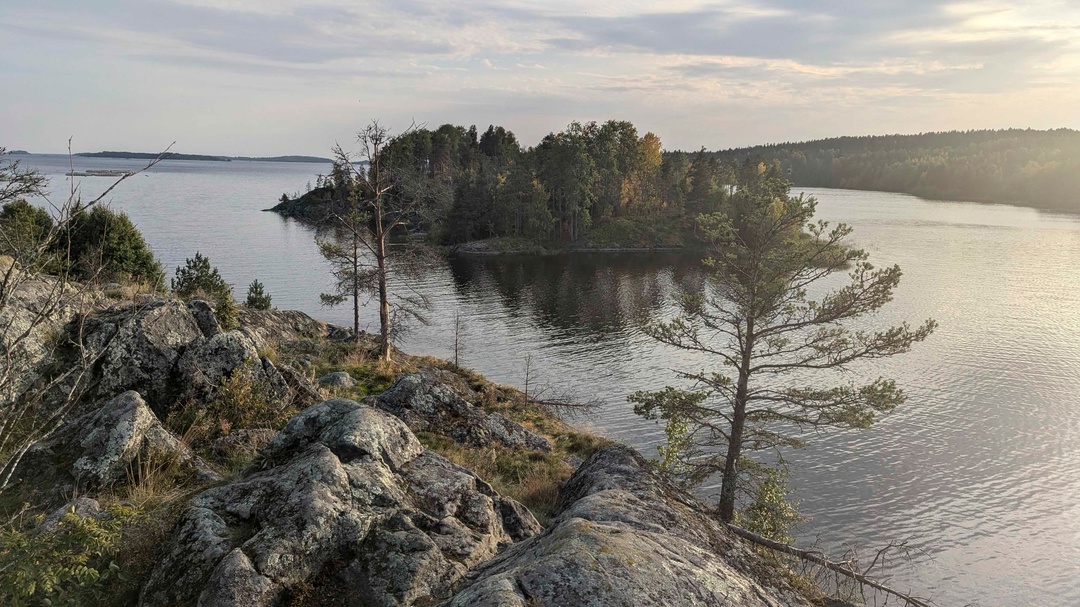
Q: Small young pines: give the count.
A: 2